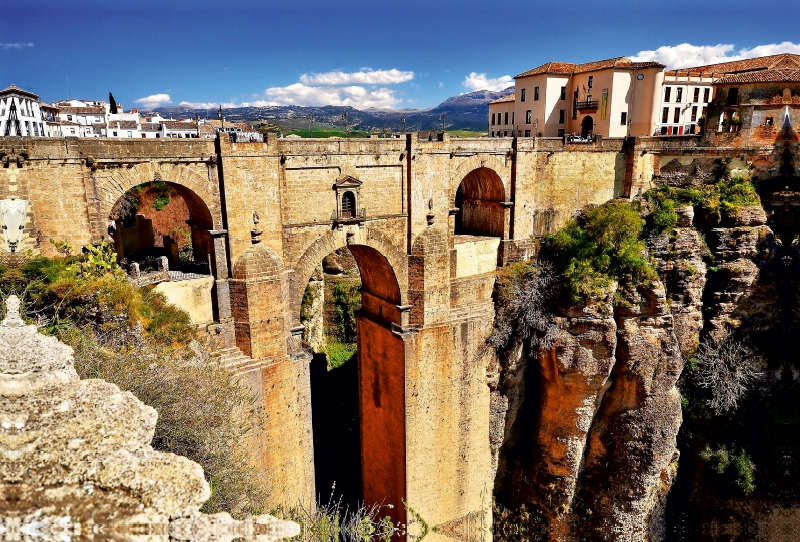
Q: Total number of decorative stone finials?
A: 2